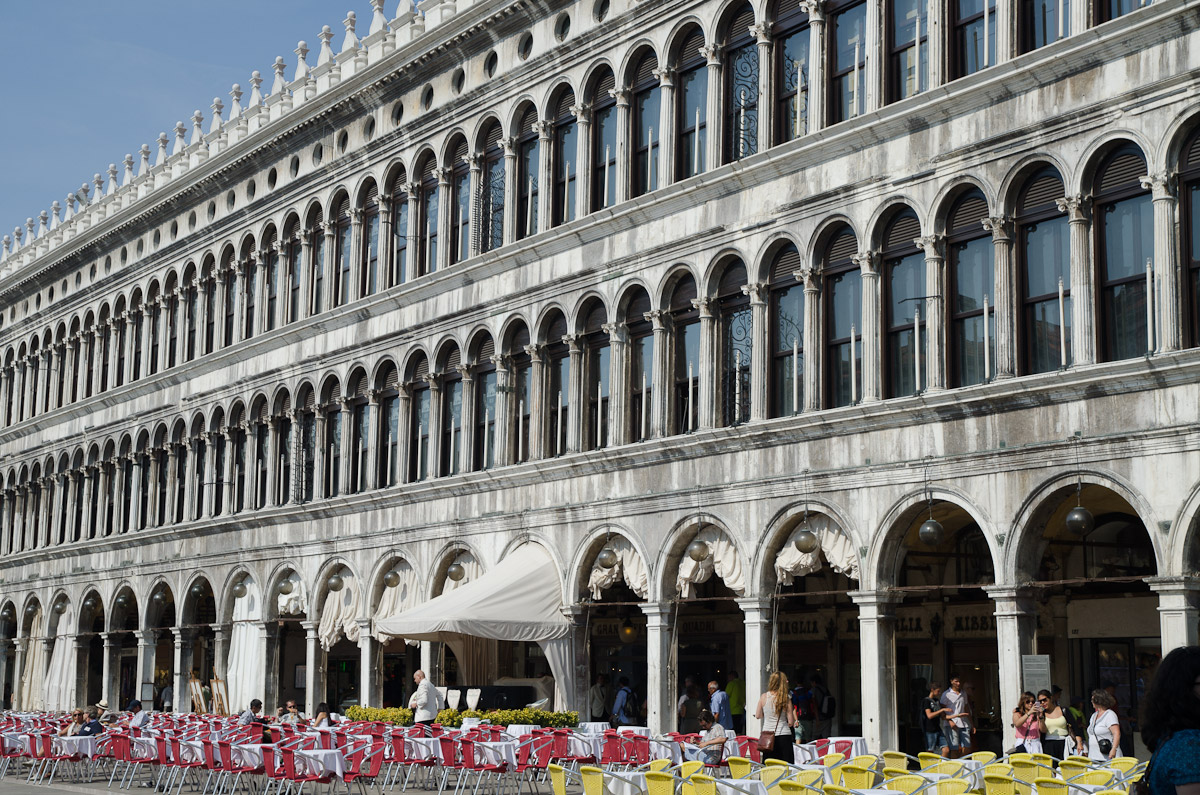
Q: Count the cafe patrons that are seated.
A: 8